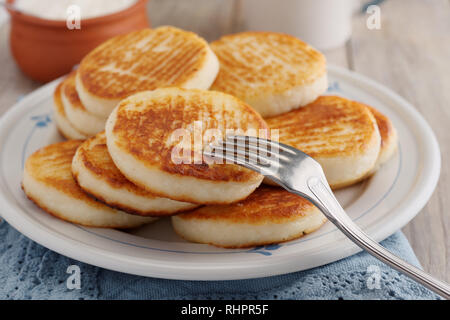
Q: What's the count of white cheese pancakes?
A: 10